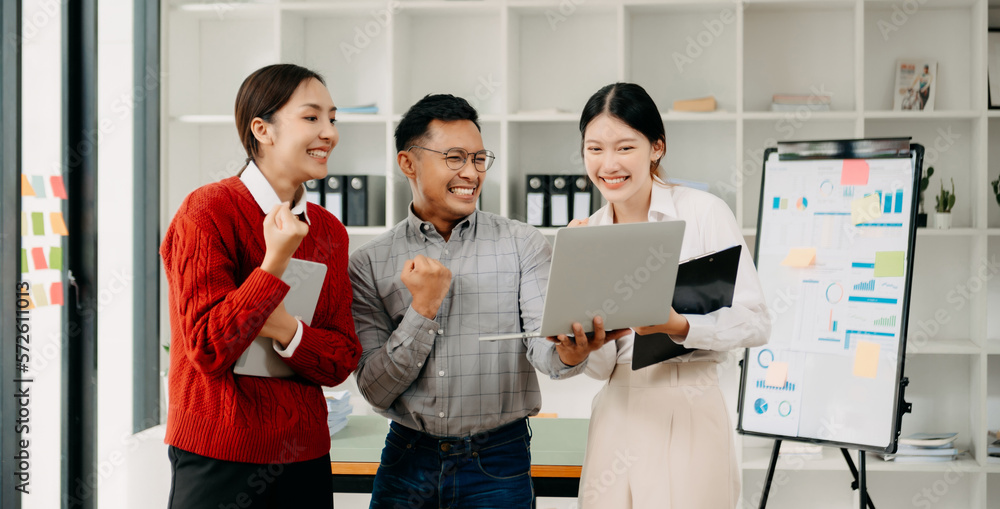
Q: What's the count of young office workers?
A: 3